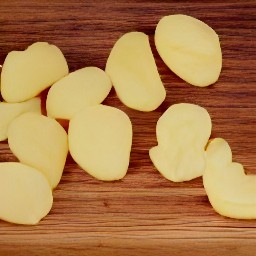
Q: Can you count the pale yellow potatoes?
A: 10